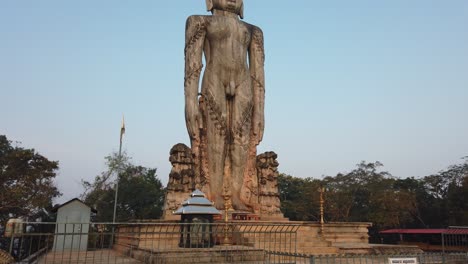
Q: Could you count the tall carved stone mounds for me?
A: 2